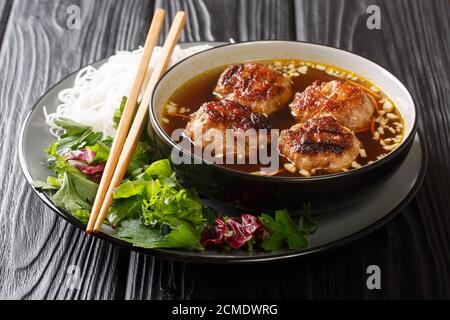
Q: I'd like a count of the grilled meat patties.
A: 4